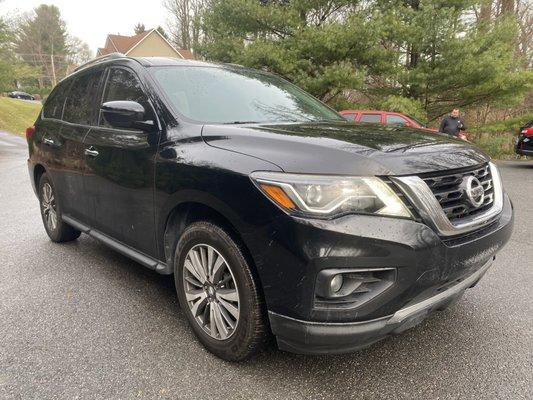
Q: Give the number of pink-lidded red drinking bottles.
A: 0